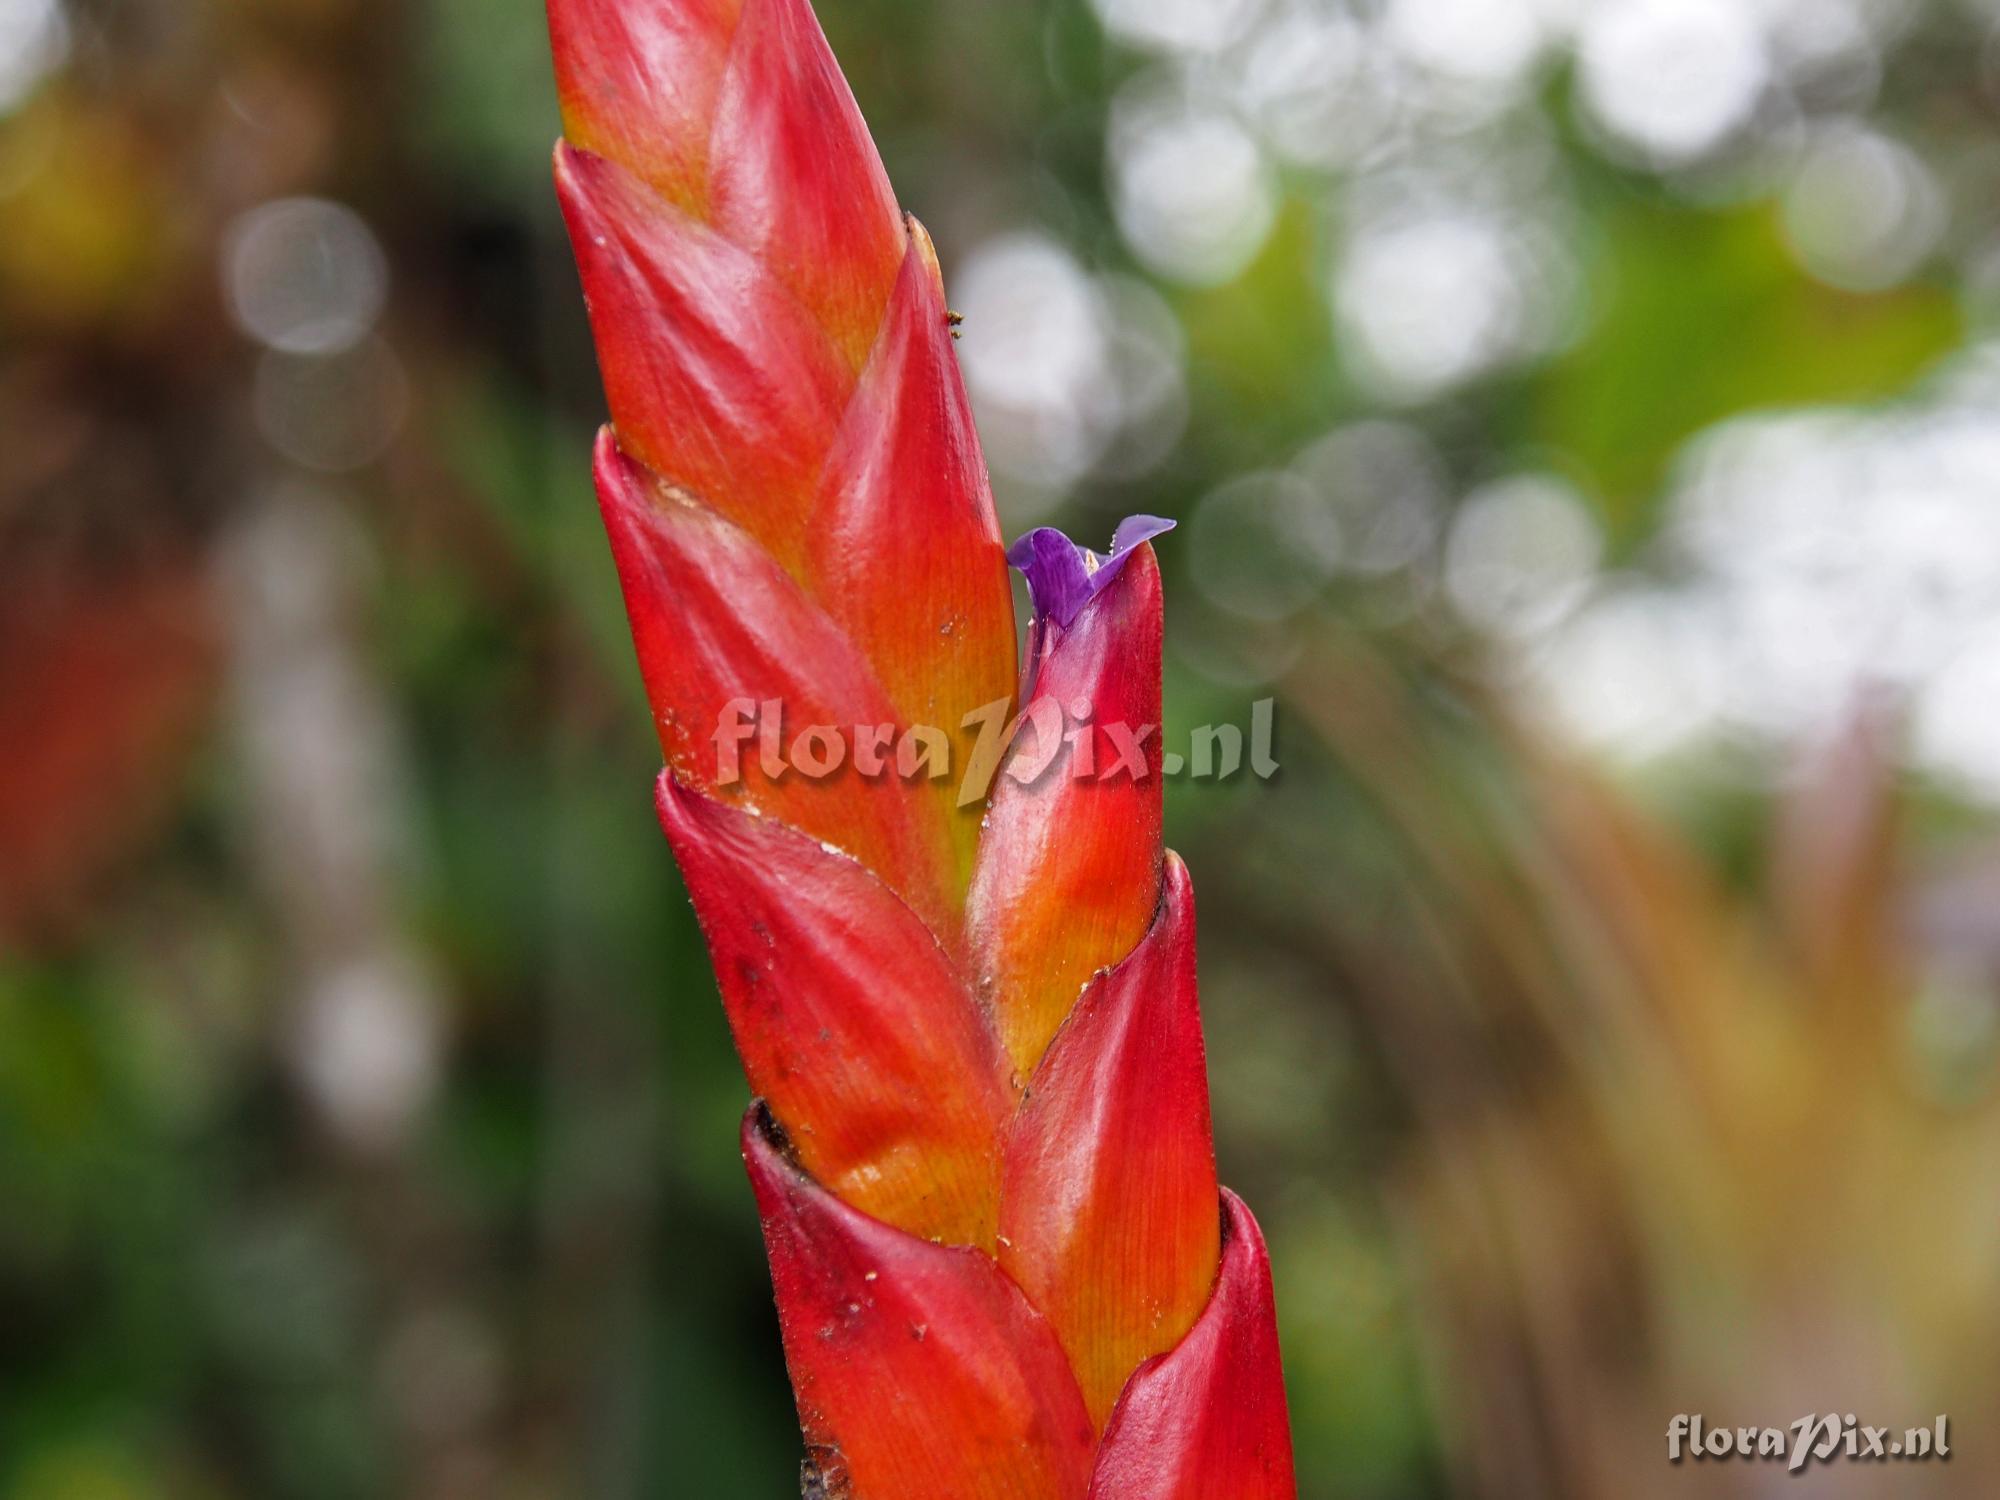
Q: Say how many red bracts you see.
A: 10